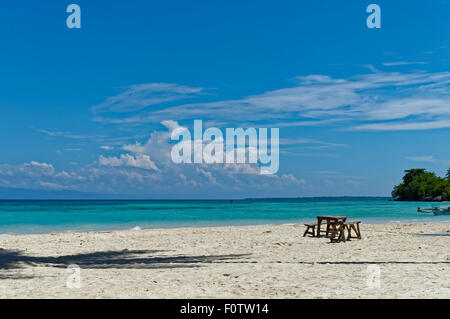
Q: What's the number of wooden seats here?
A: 3